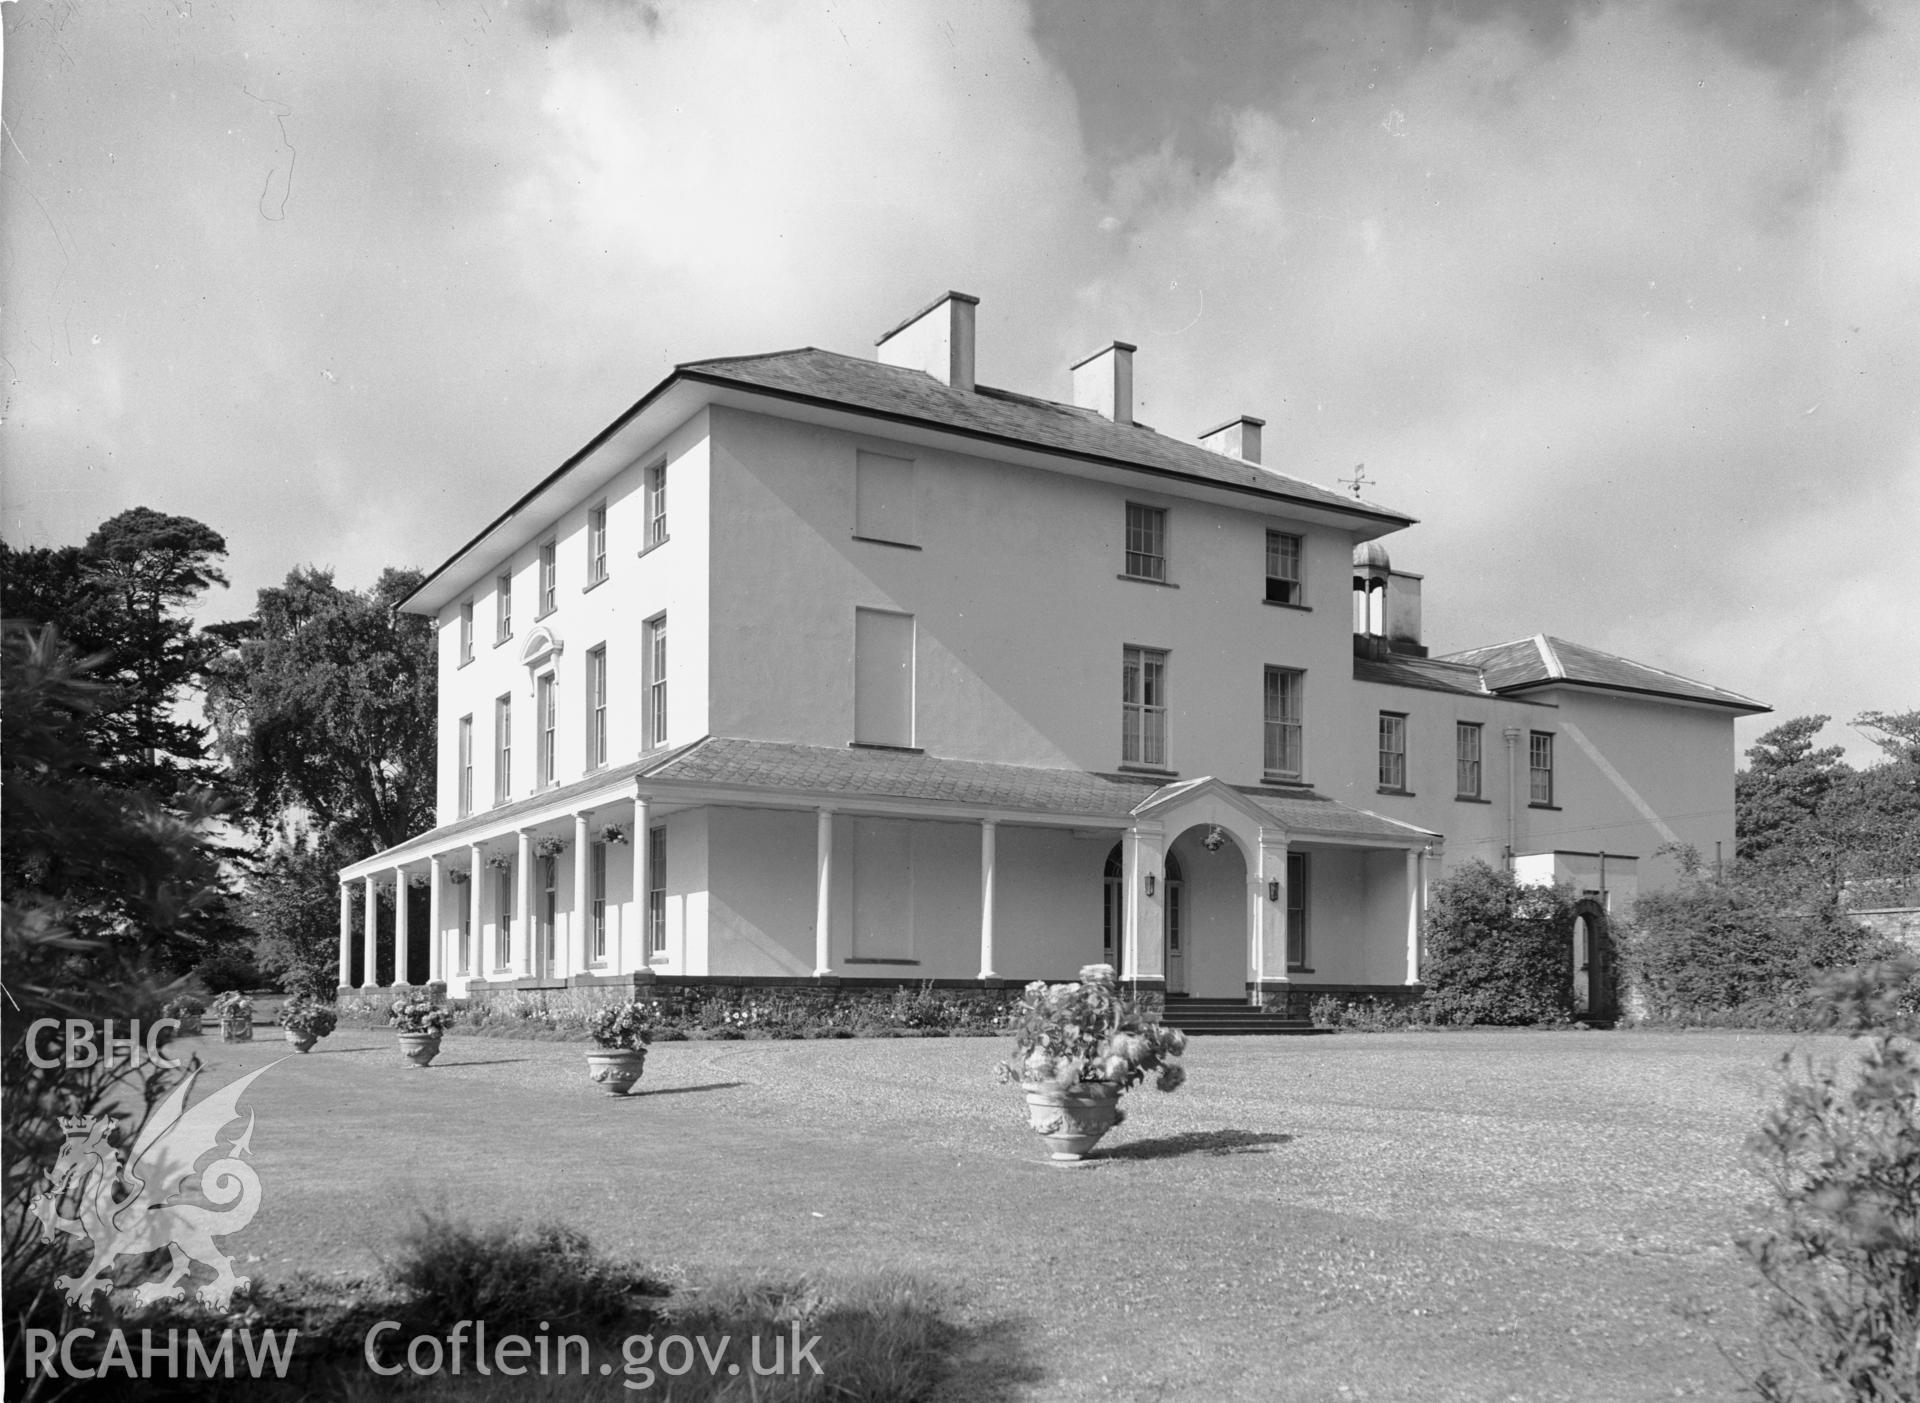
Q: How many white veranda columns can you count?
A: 11